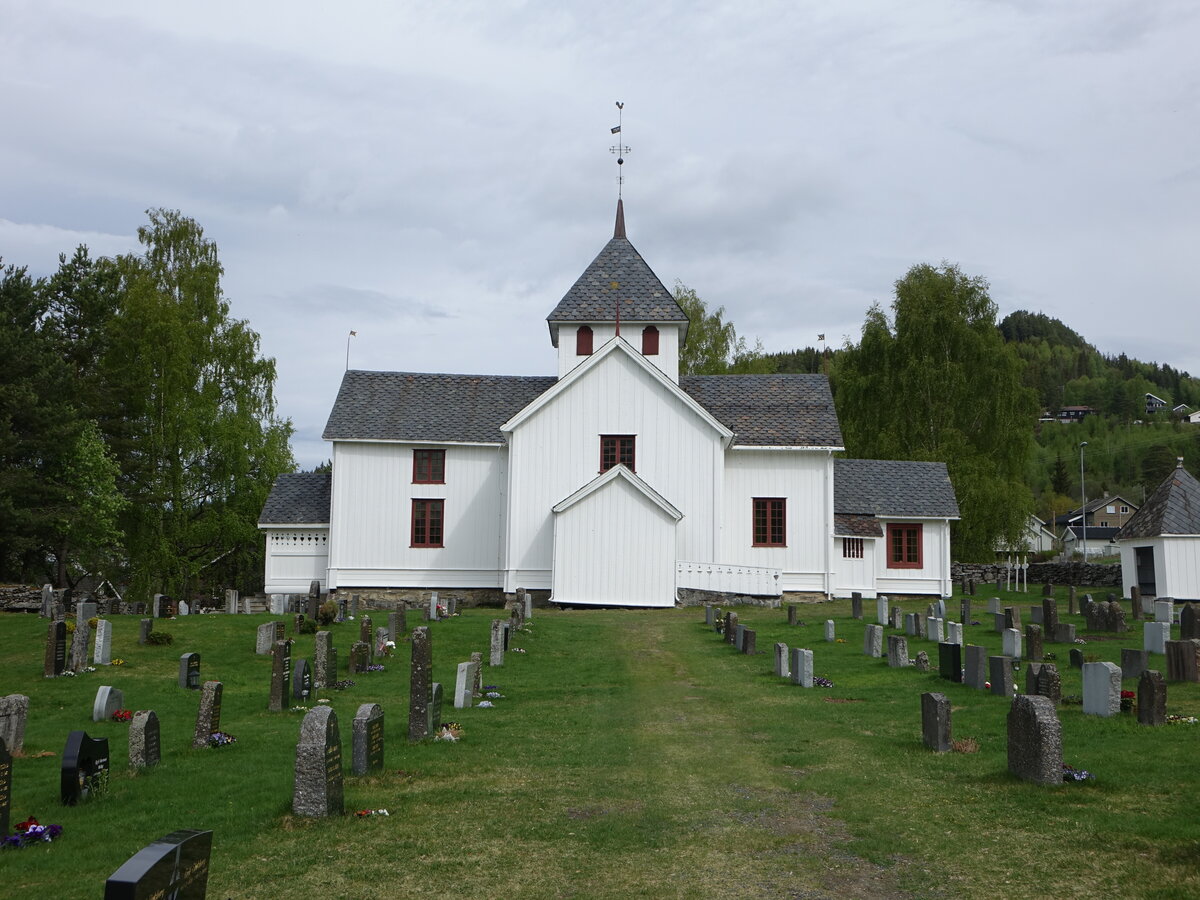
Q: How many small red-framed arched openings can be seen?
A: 2